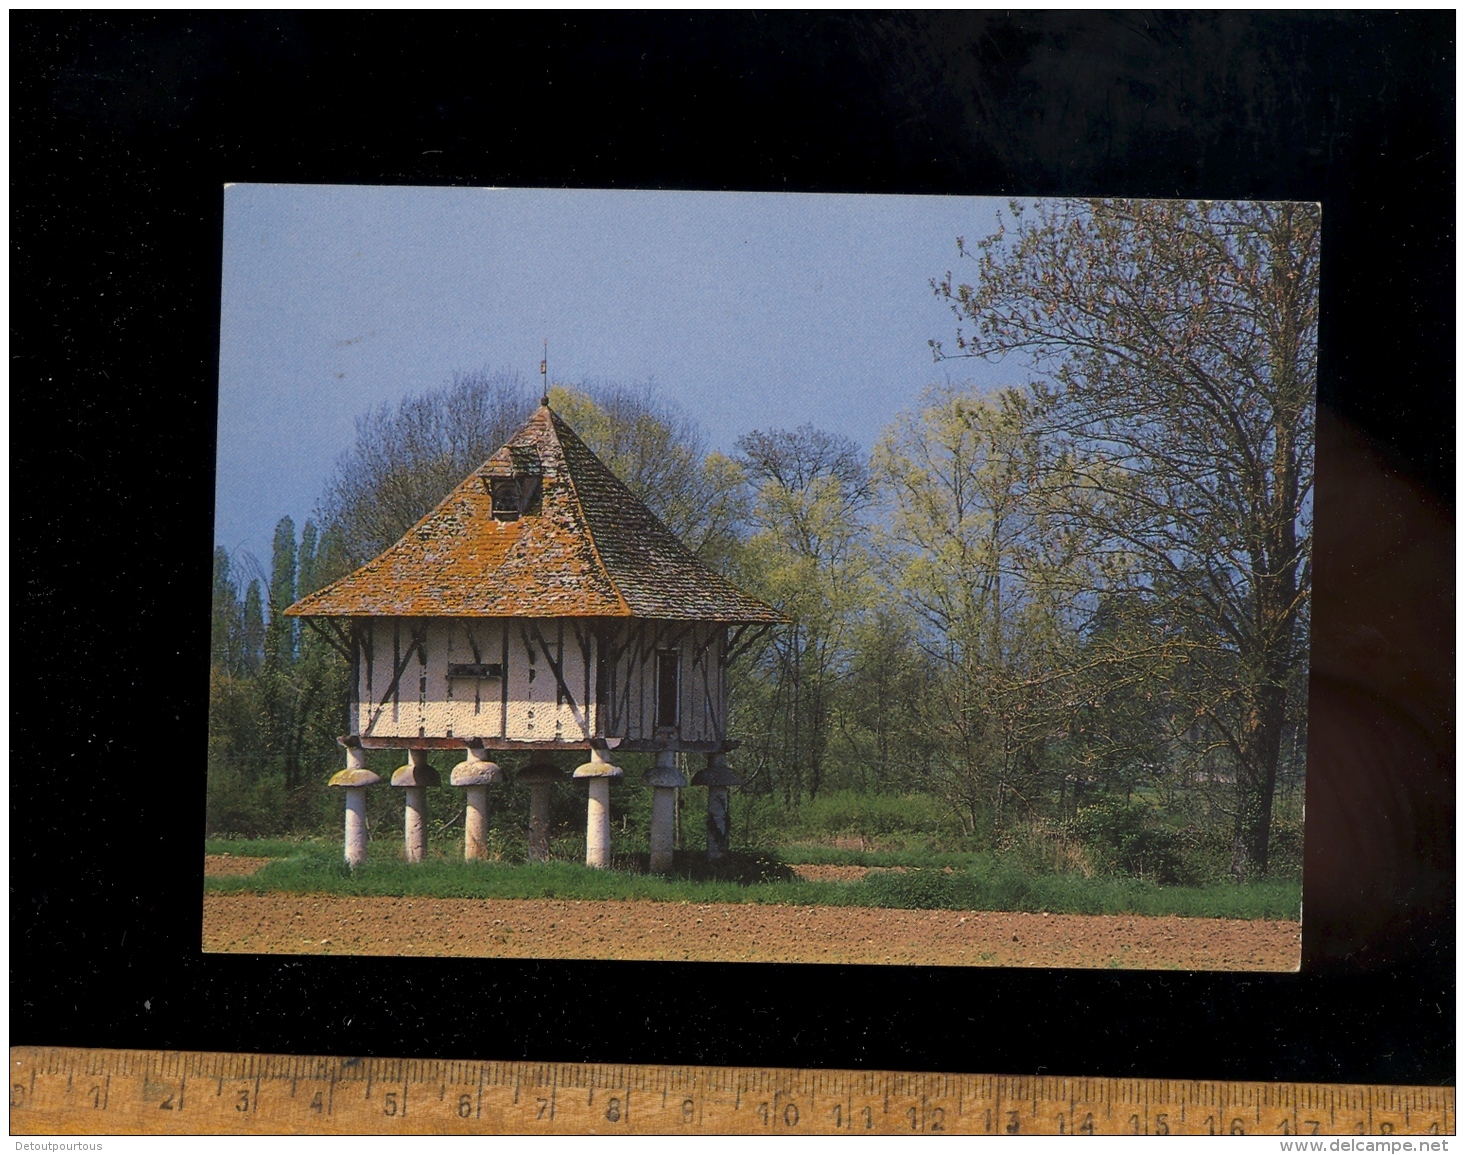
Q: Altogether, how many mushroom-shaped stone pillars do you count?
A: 7